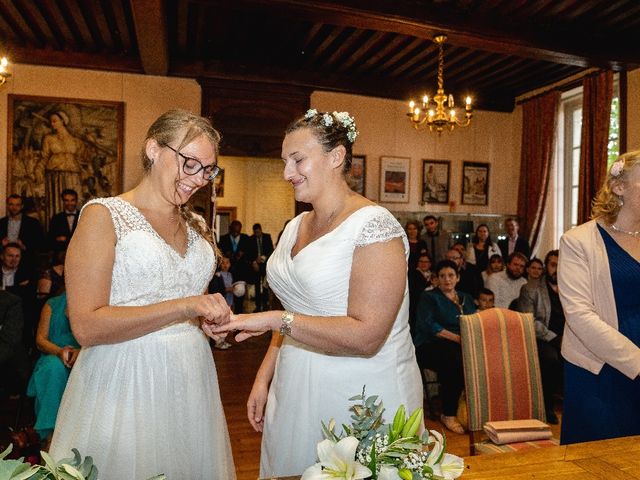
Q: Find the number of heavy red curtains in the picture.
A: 2